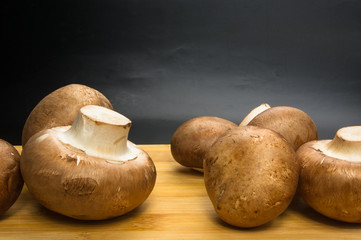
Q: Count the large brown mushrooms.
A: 7